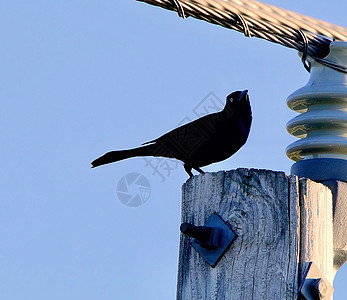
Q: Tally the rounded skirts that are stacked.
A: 3